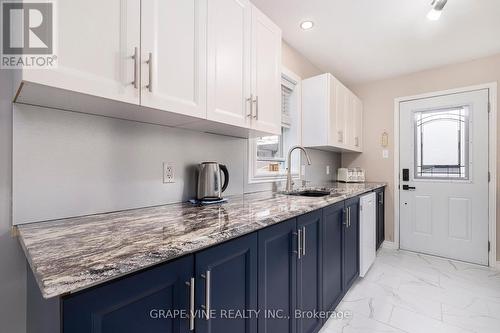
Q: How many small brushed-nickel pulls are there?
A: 13